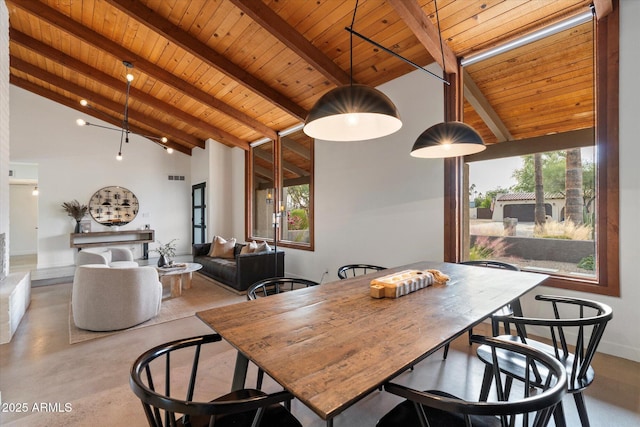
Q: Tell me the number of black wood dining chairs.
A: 6